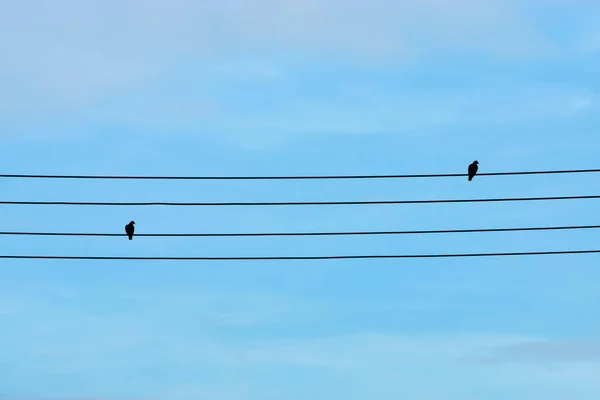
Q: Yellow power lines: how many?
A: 0